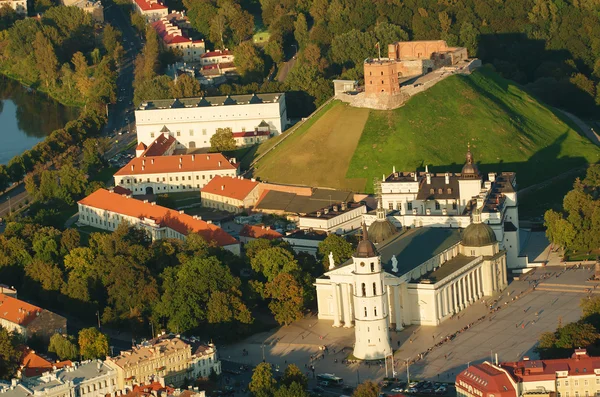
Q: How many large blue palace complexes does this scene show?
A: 0